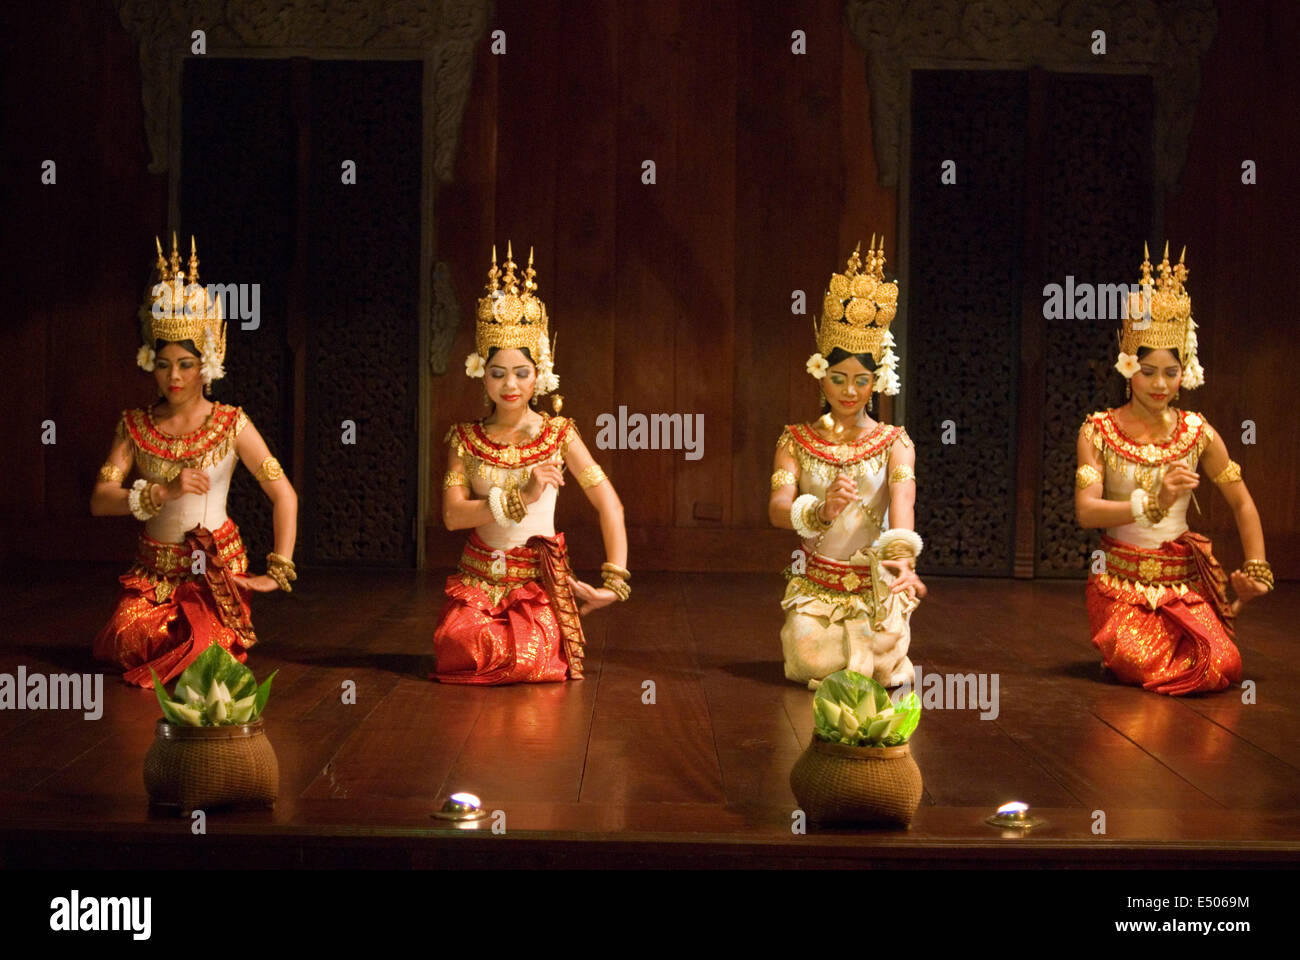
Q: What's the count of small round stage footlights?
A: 2